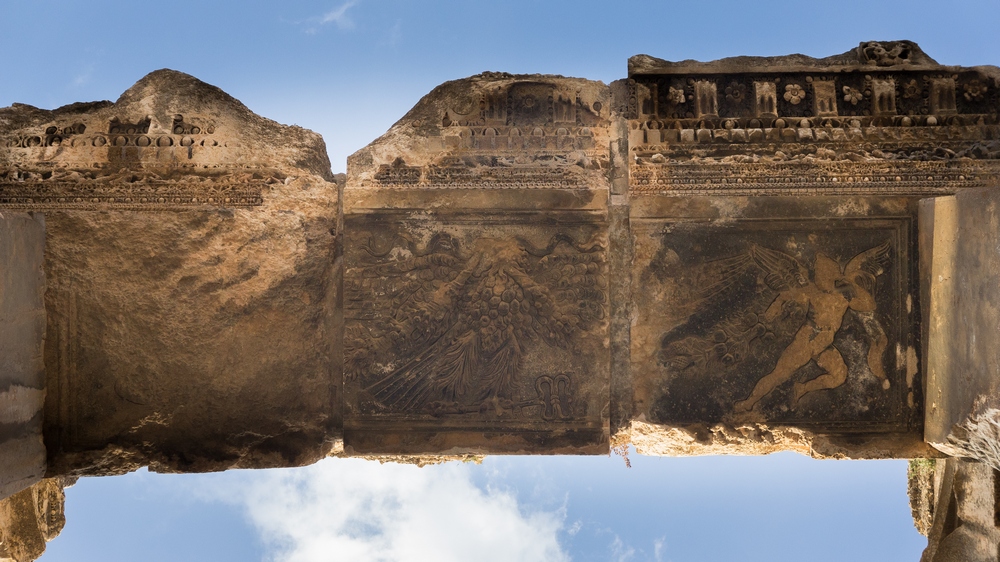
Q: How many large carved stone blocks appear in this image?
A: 3